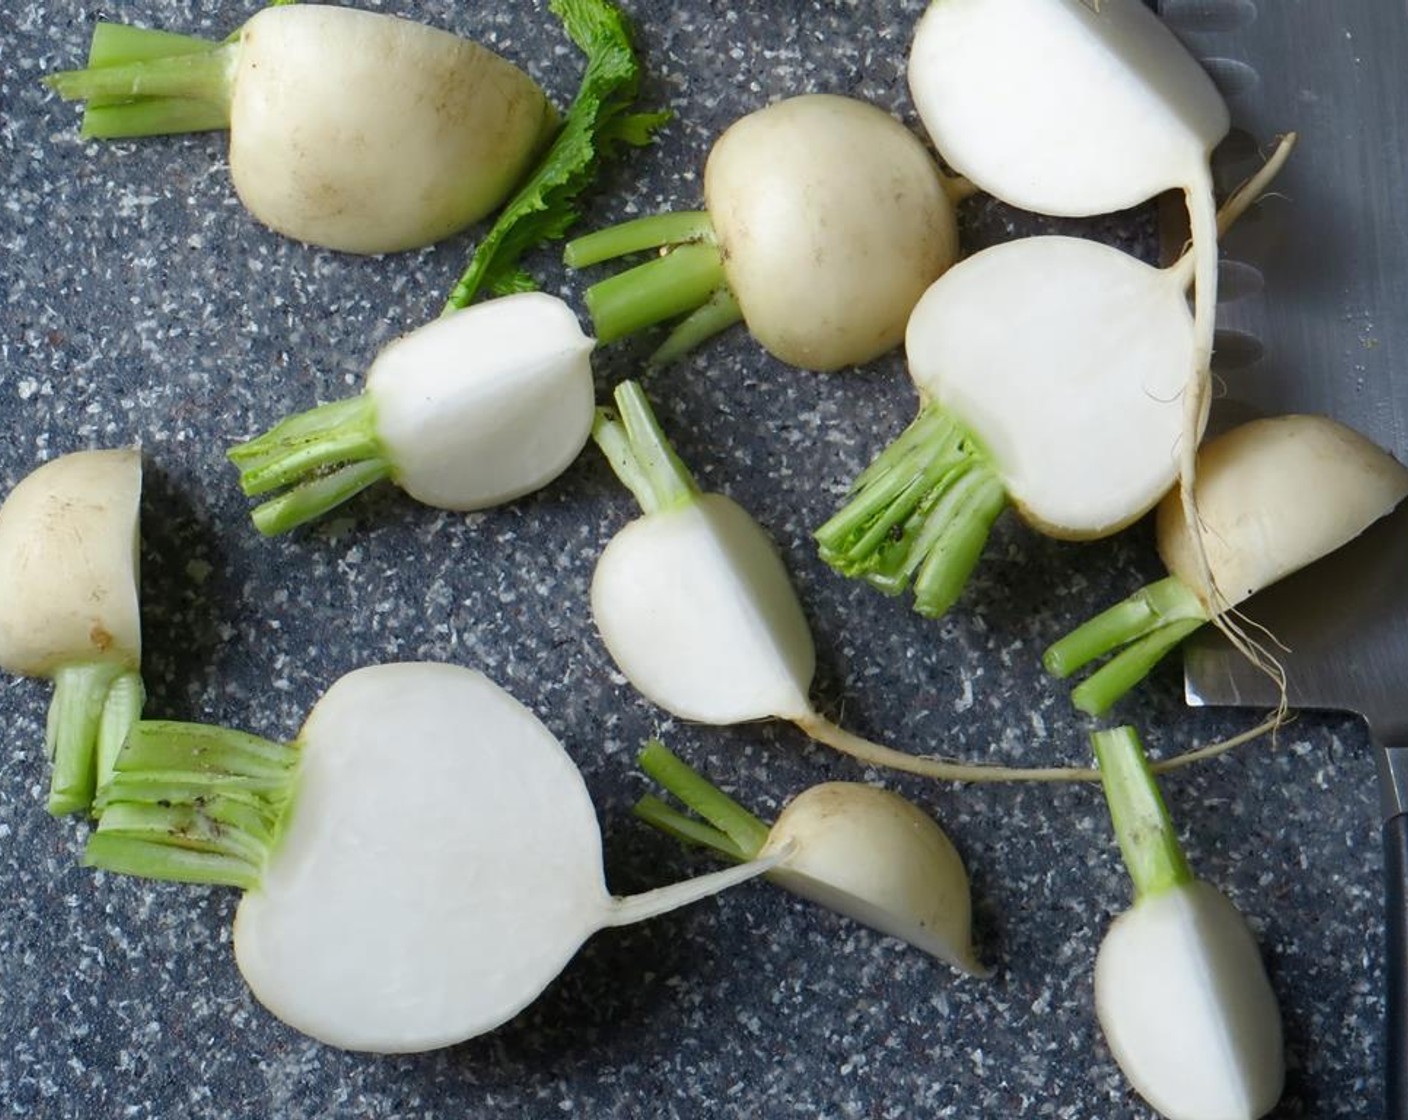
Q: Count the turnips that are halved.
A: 2